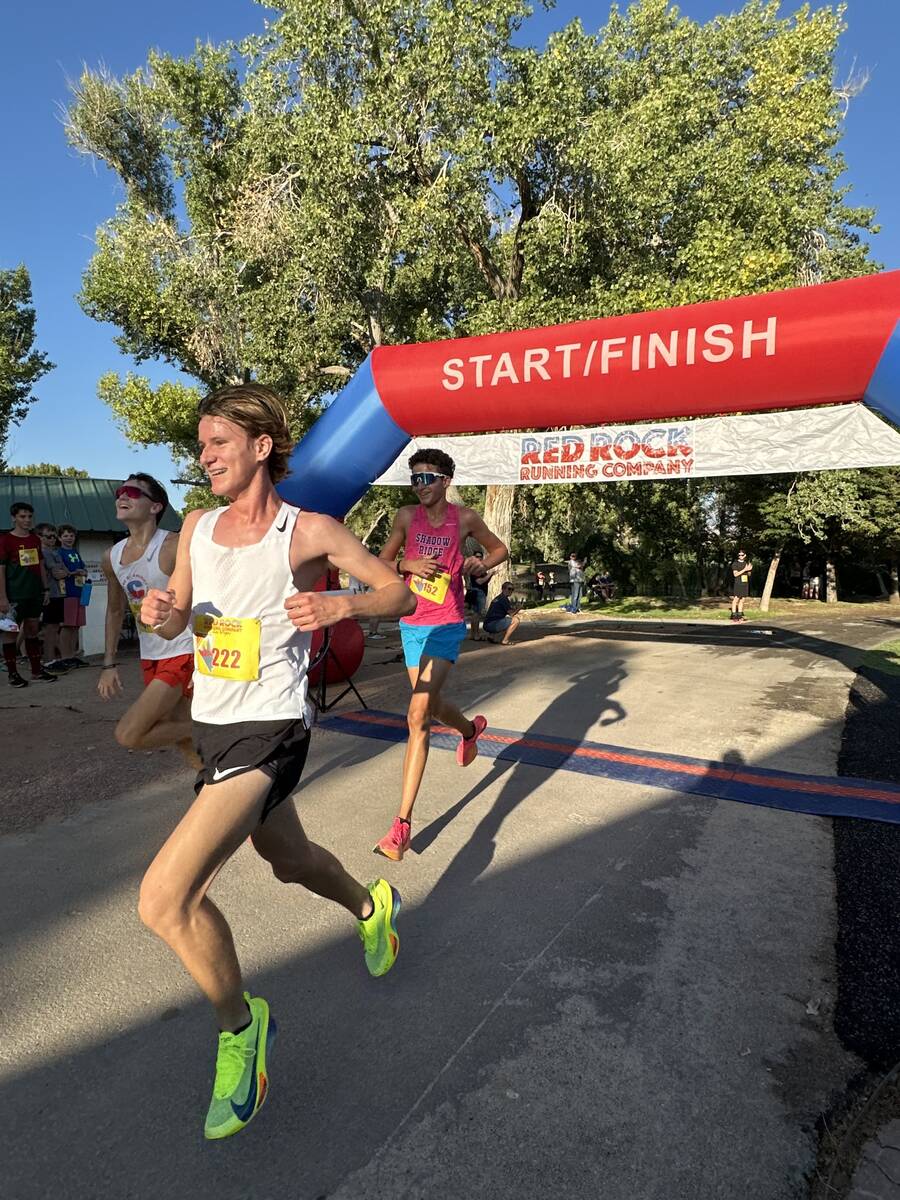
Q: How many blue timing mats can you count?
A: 1